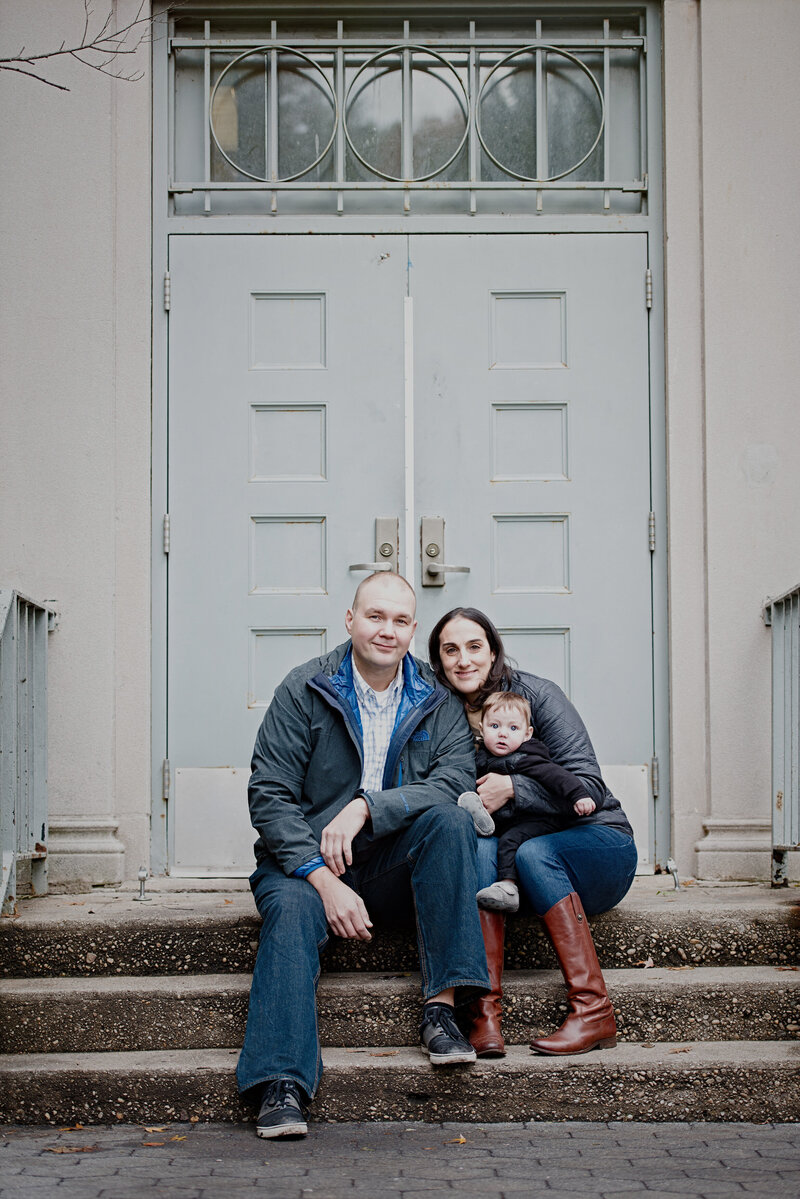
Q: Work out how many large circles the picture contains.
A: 3